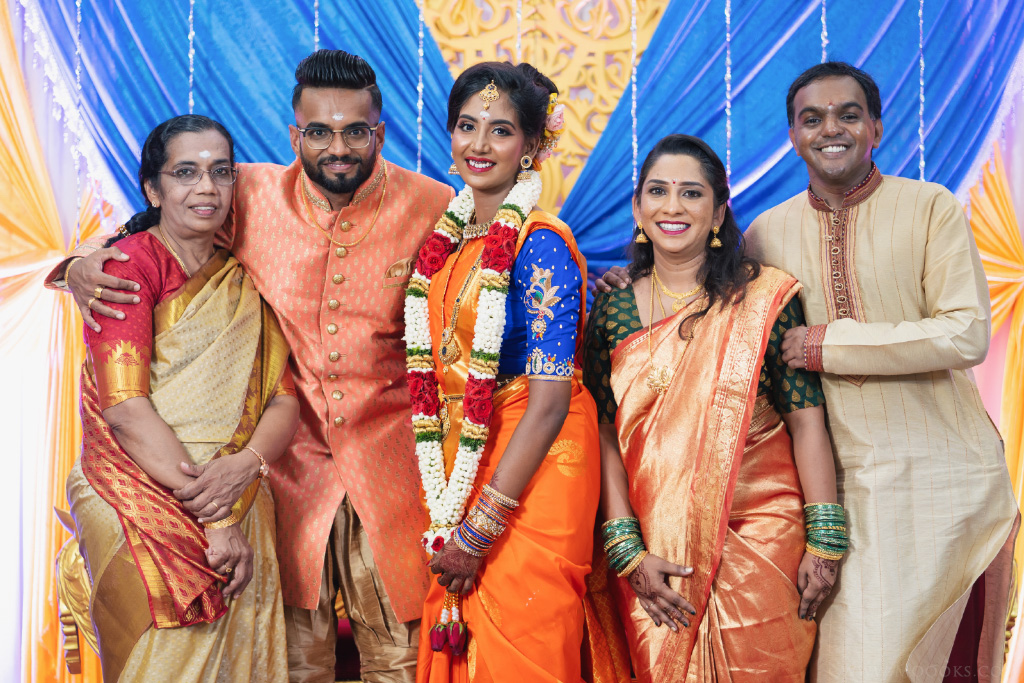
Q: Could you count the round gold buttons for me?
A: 9